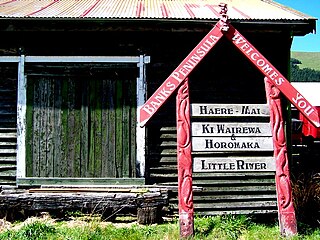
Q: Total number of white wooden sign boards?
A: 4